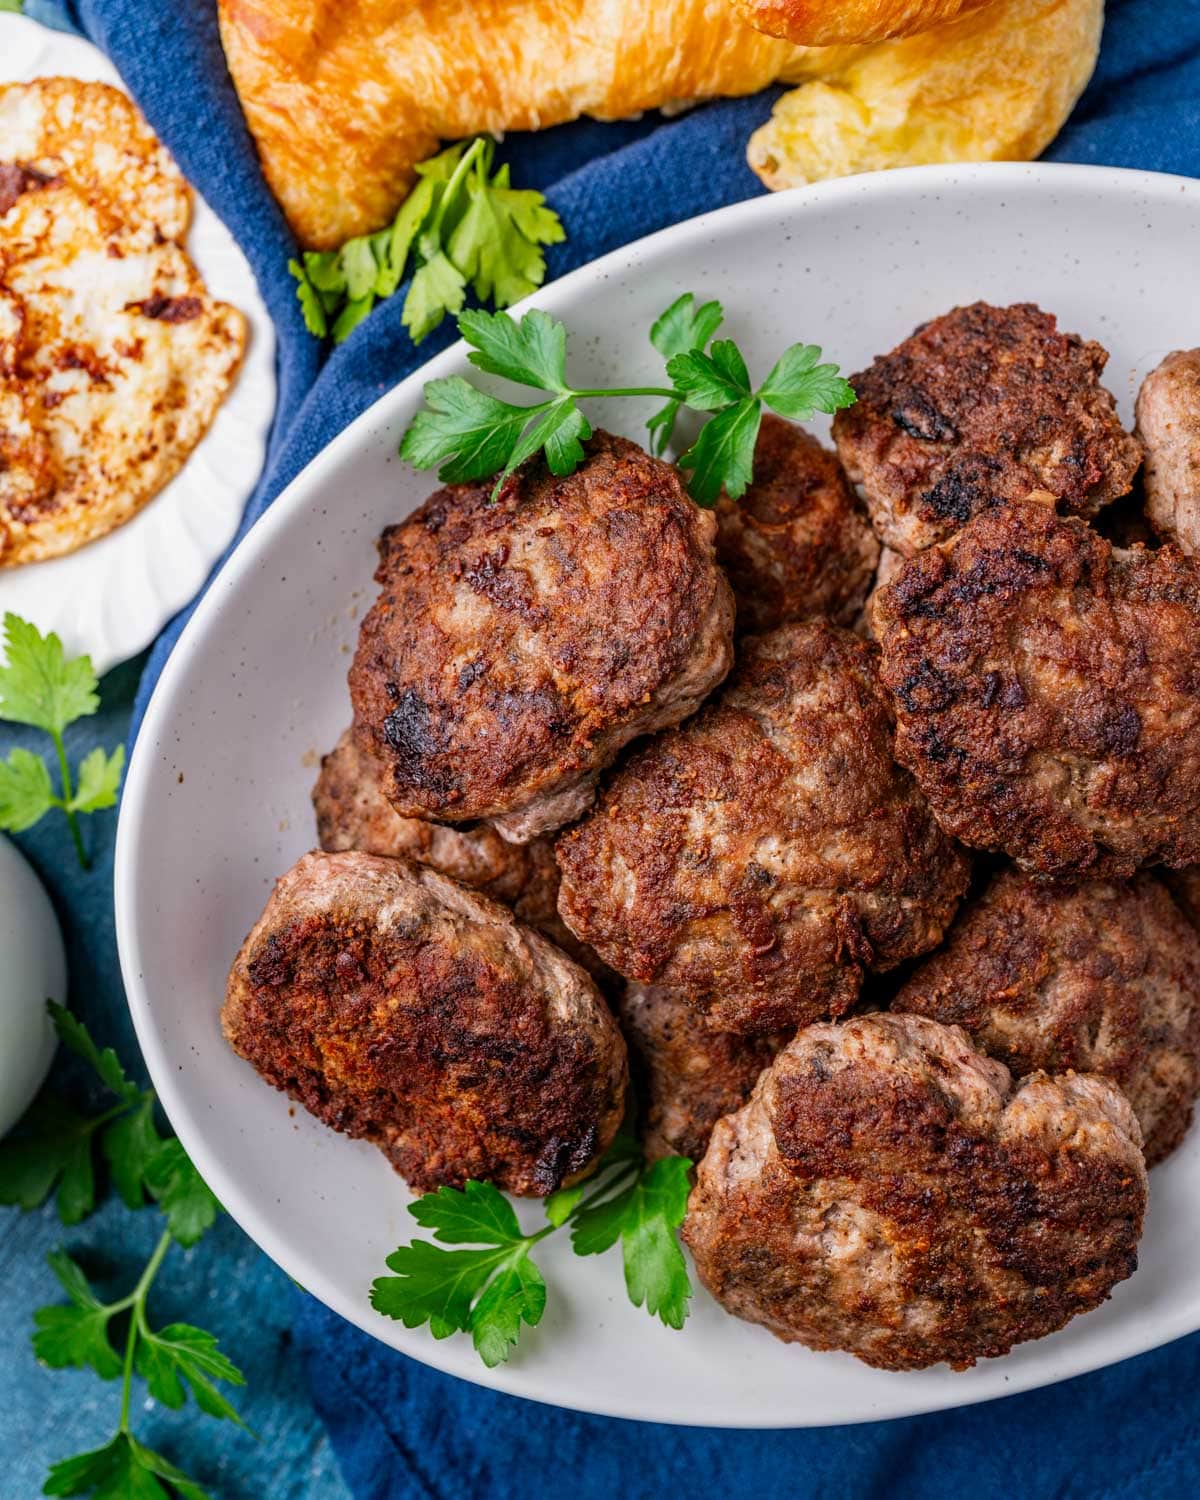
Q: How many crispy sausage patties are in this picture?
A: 11